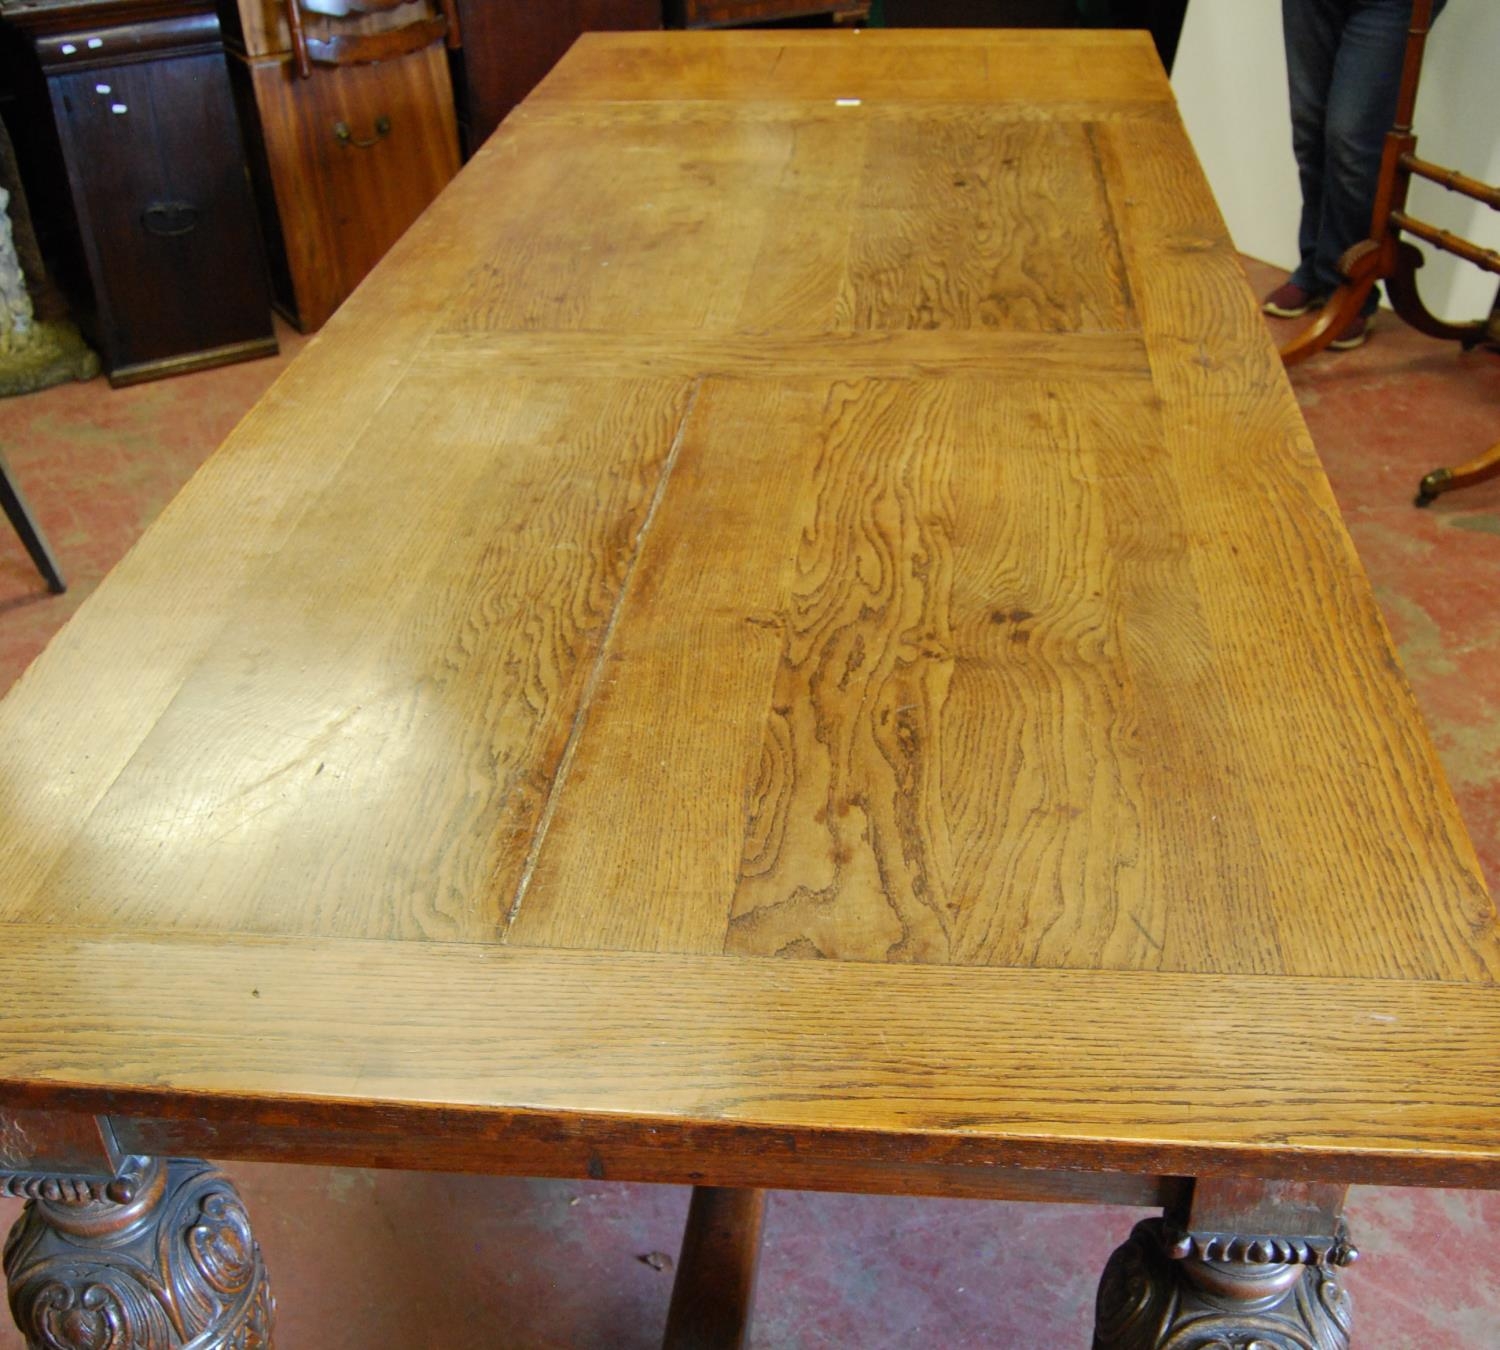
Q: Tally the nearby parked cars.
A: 0